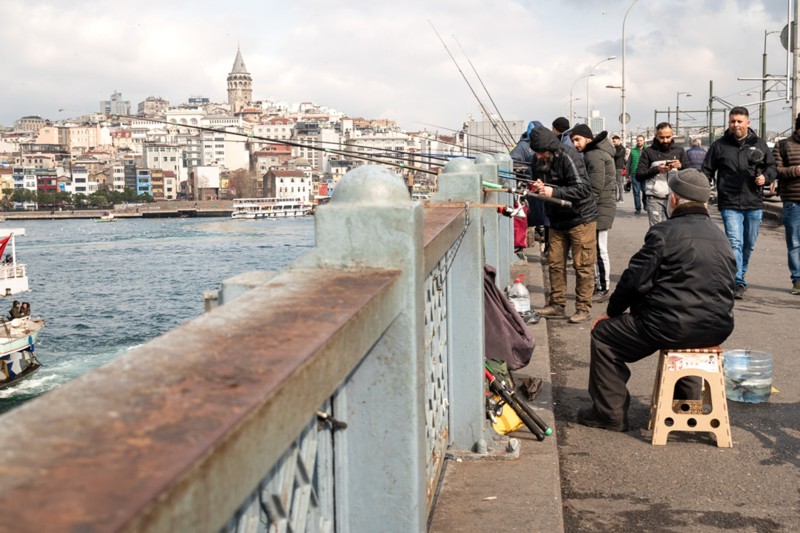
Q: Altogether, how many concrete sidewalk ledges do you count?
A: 1